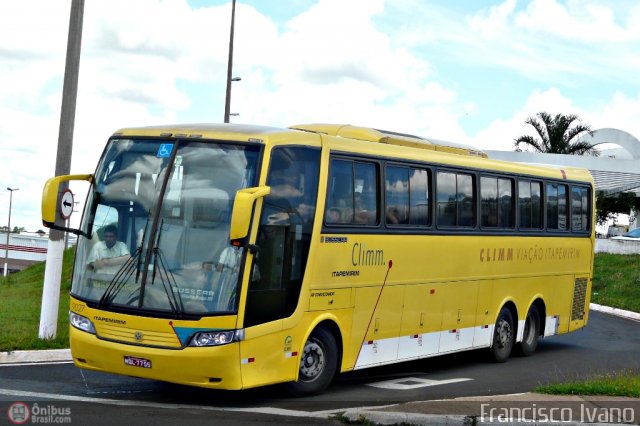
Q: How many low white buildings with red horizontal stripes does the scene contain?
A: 1